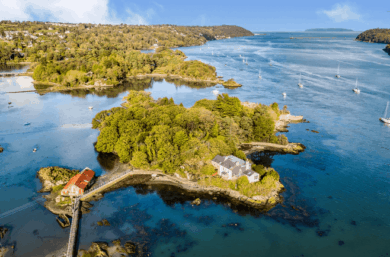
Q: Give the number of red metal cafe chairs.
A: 0